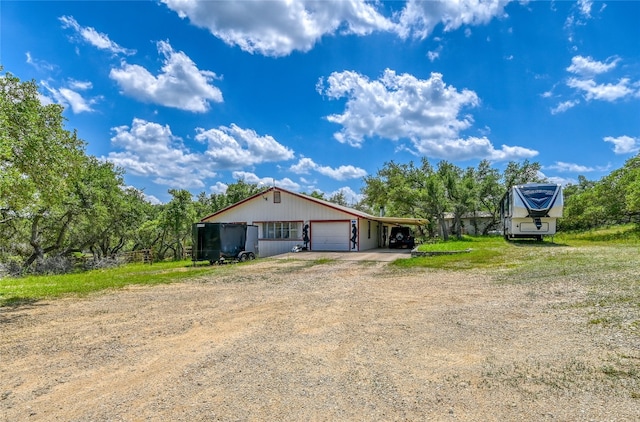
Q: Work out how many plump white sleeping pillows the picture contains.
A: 0